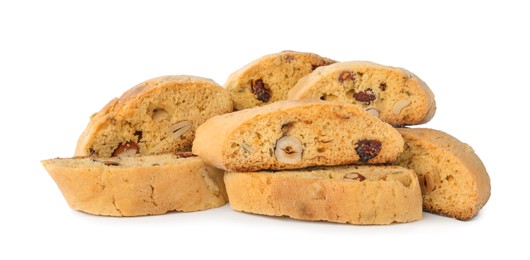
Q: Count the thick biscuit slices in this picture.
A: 7